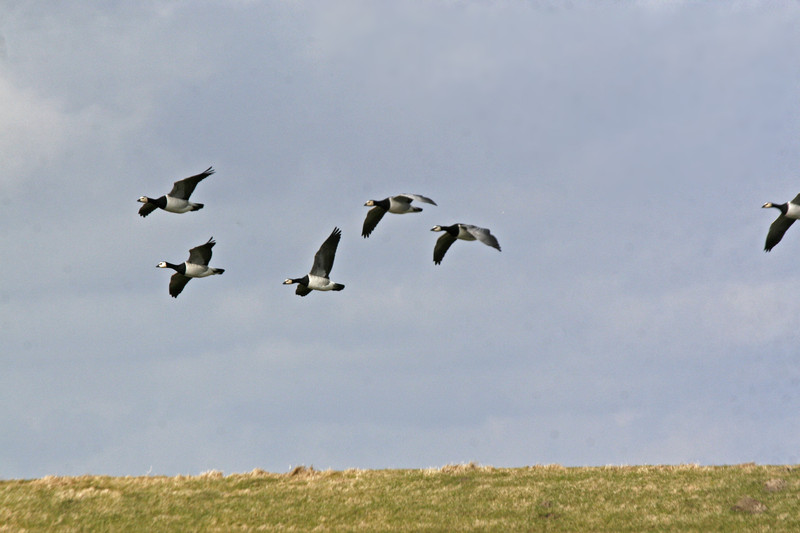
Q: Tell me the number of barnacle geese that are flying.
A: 6